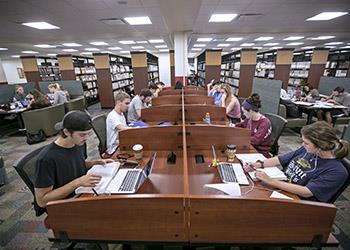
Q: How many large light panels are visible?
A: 4